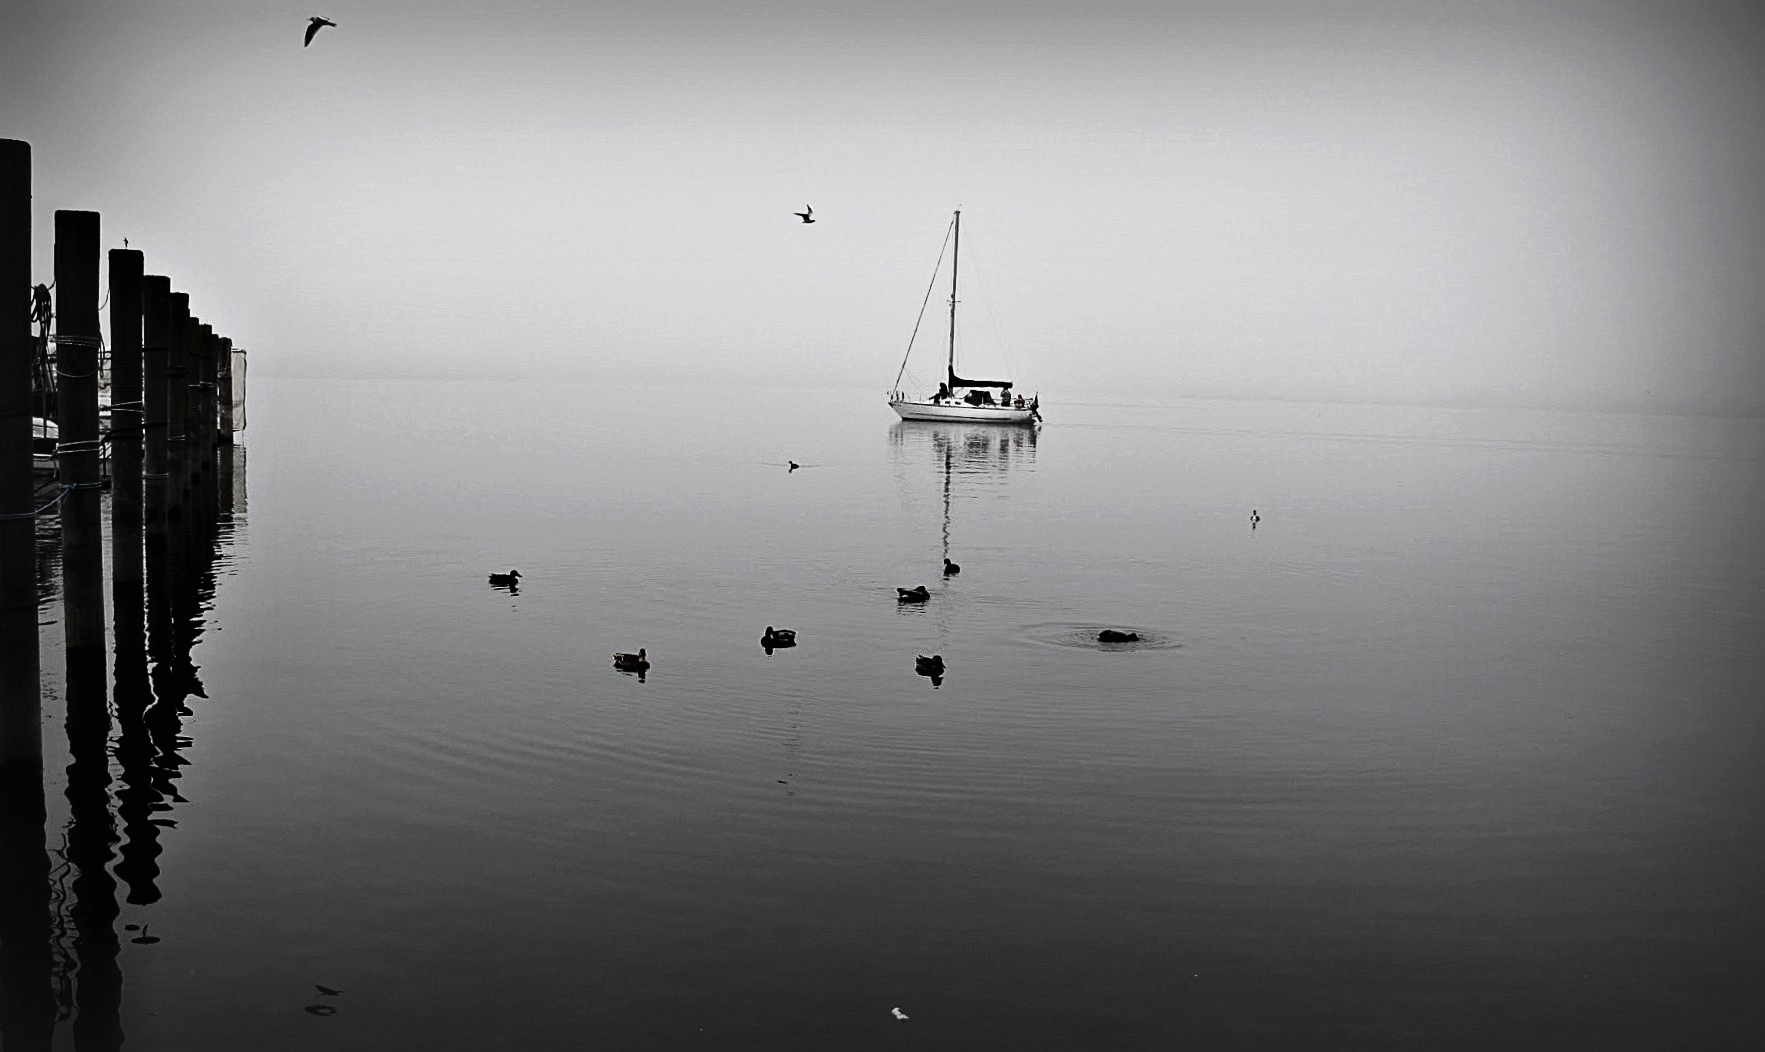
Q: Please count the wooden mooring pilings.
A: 9